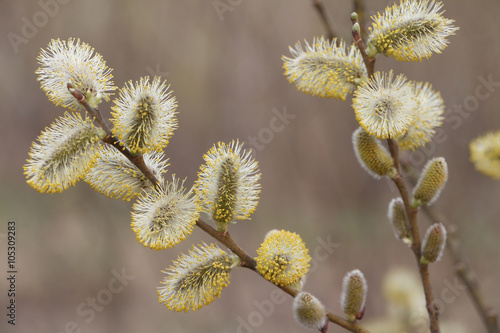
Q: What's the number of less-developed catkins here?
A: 6